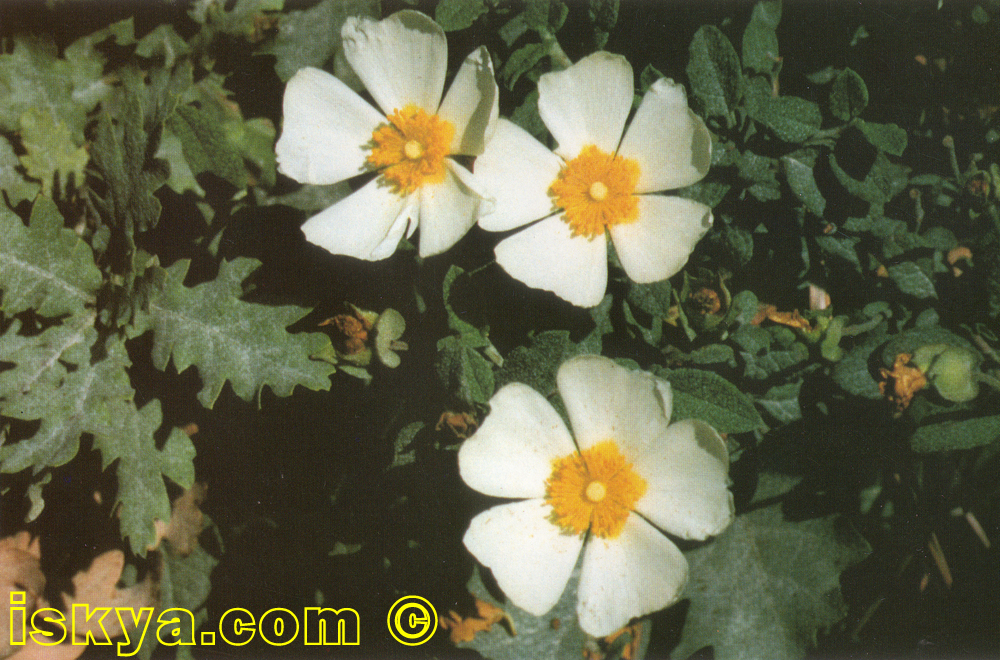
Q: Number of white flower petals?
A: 15